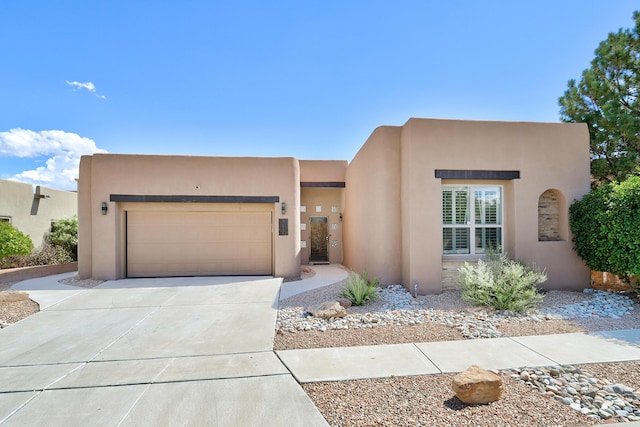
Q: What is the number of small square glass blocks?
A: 7